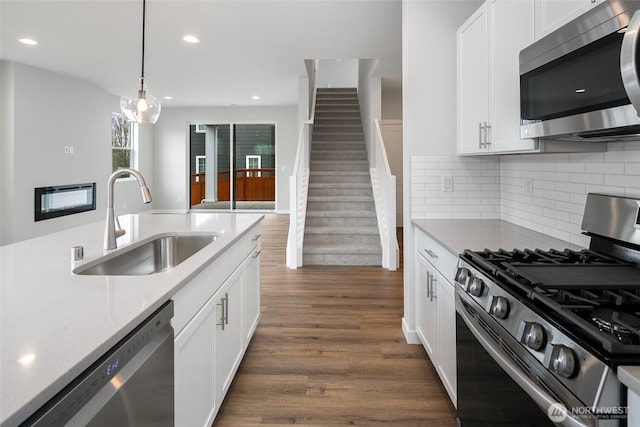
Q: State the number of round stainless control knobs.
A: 5